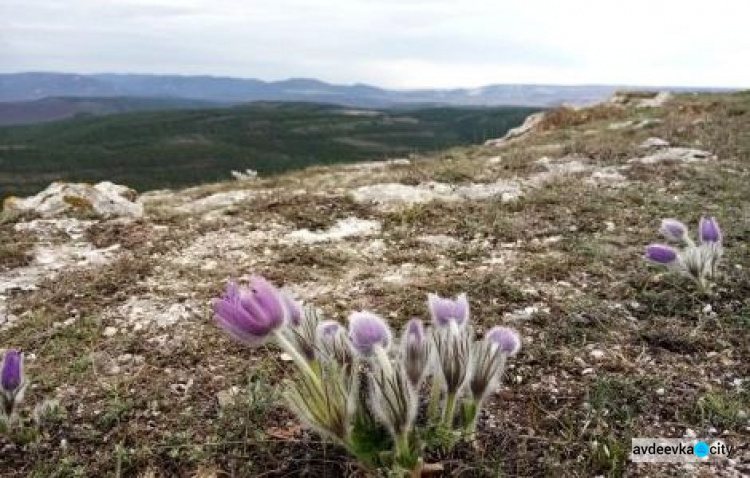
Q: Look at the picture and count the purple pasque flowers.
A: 11